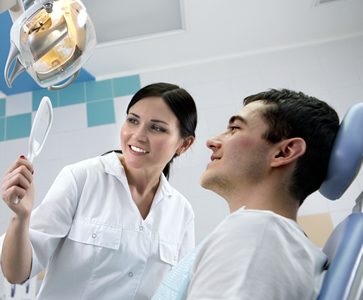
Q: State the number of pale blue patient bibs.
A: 1